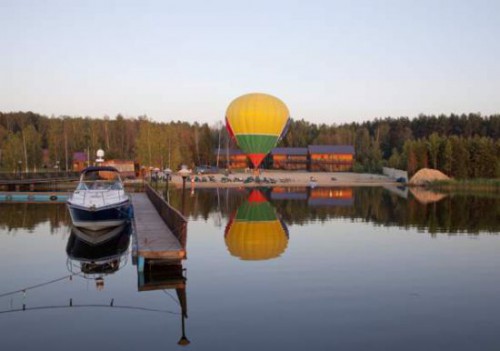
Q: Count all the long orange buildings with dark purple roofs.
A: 3